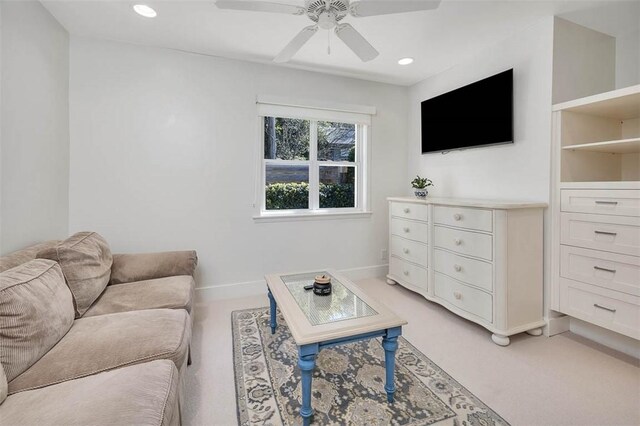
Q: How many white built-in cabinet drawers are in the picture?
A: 4